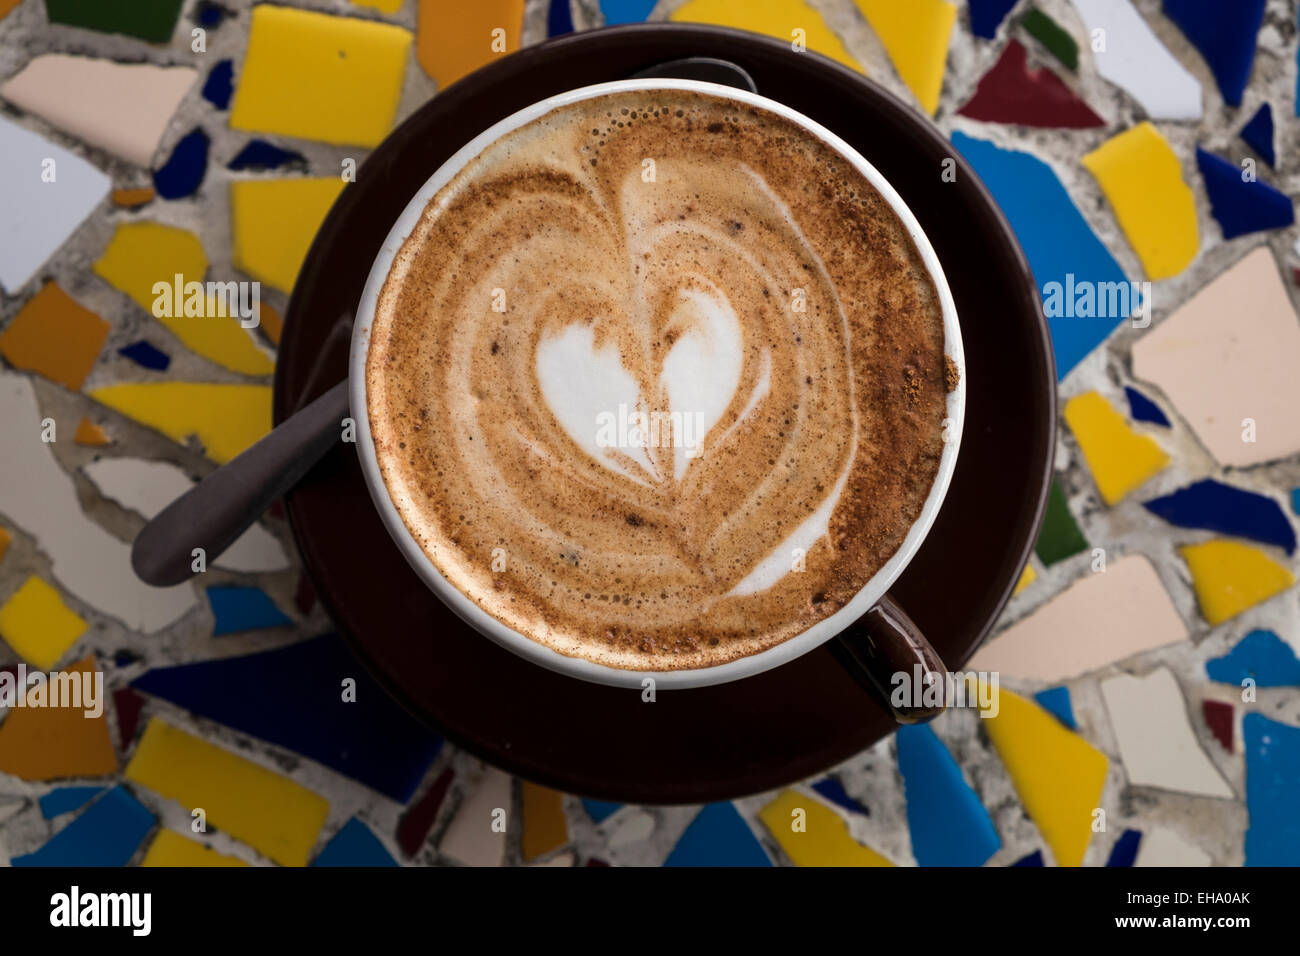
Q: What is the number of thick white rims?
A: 1